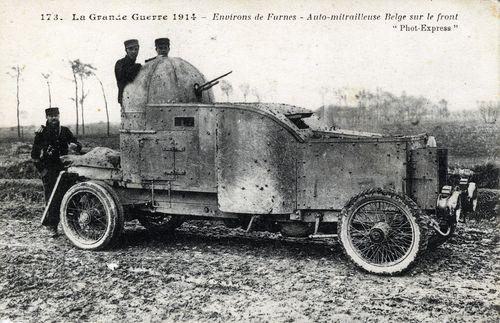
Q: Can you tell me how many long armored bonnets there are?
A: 1